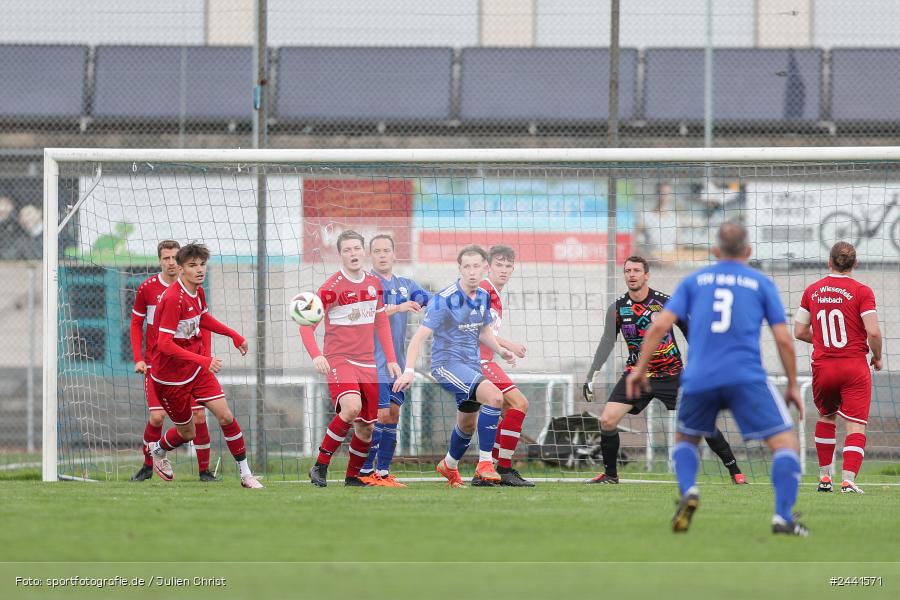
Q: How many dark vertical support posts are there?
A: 2